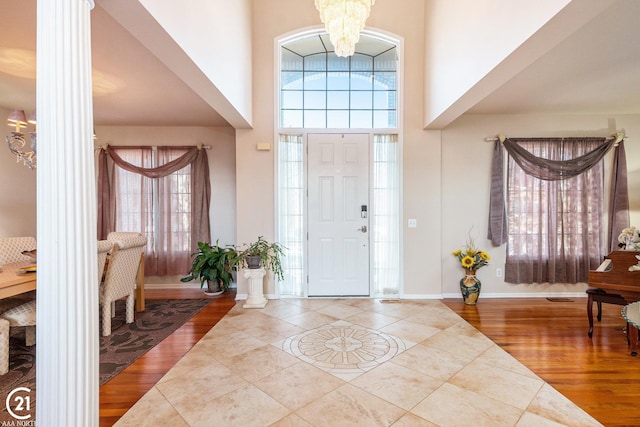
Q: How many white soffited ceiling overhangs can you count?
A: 2